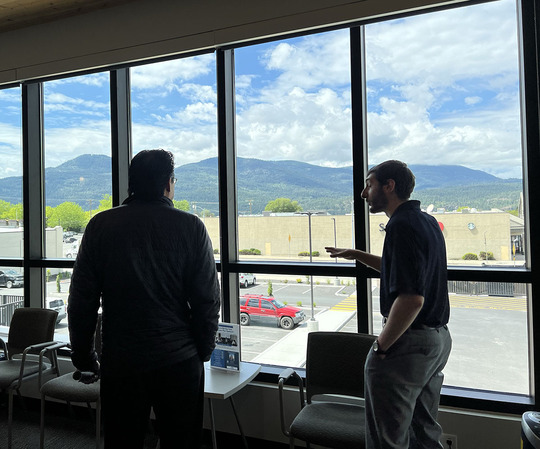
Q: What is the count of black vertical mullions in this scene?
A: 5